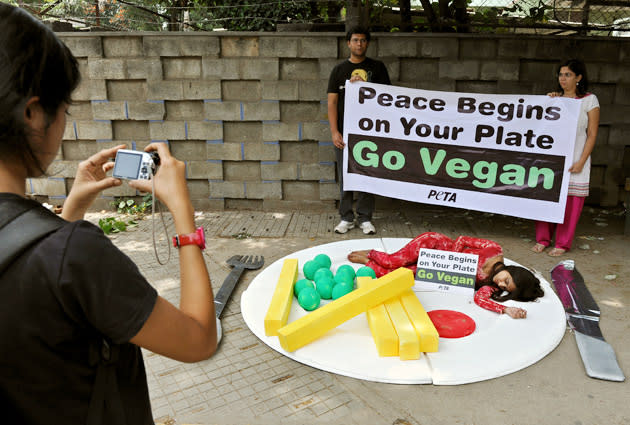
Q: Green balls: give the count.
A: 10